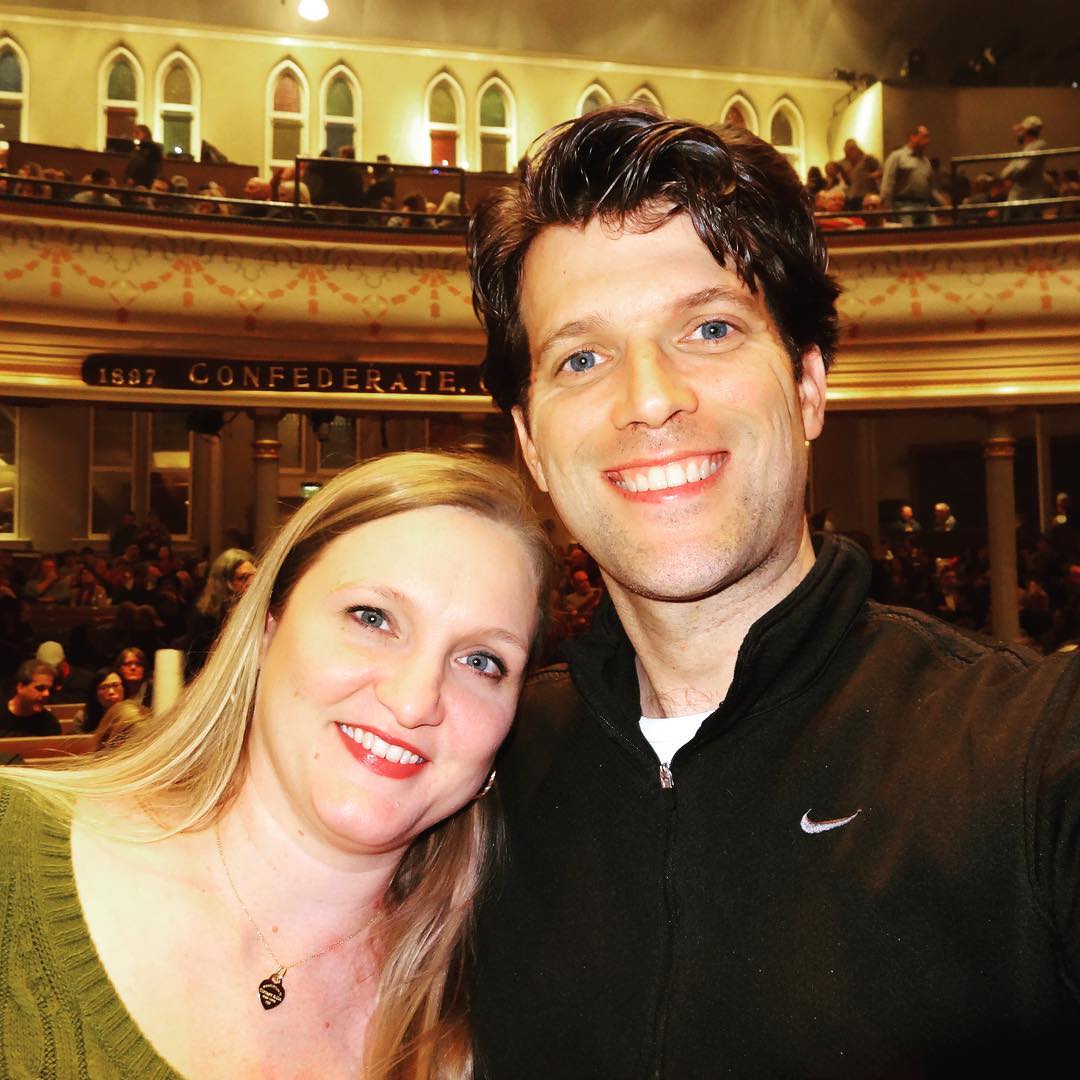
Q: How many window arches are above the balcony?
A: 11